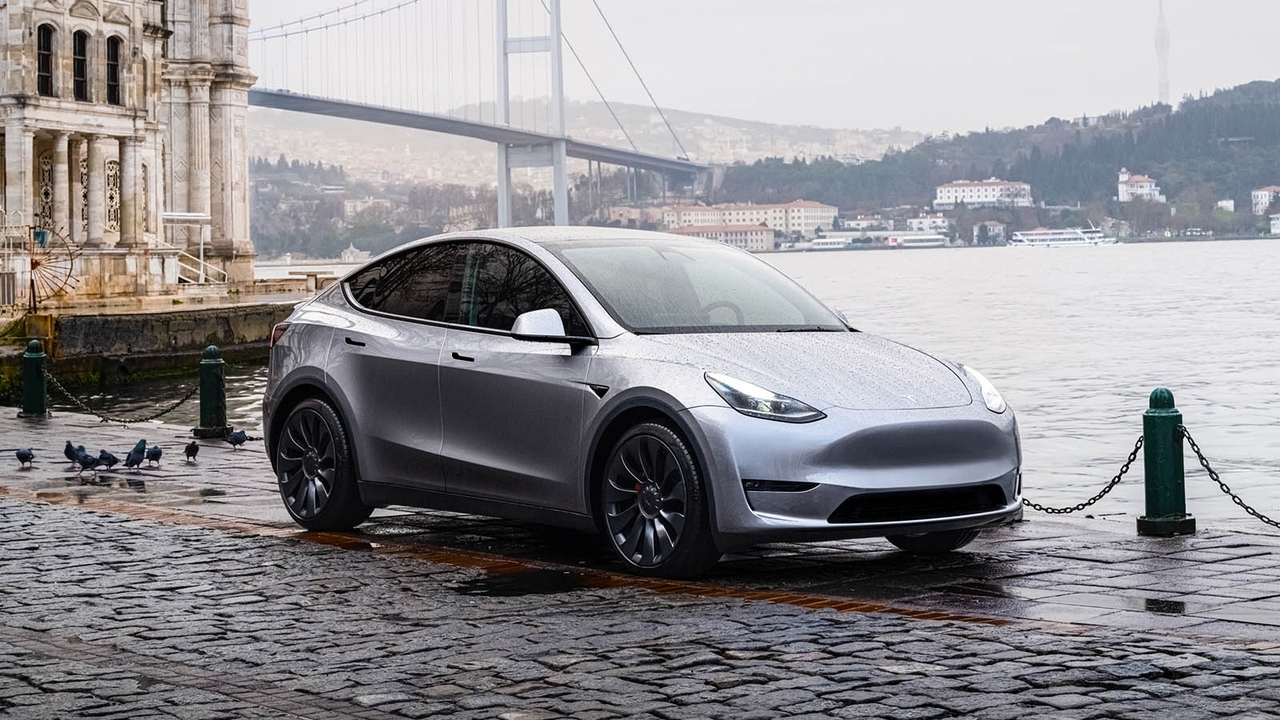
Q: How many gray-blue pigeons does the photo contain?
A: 8